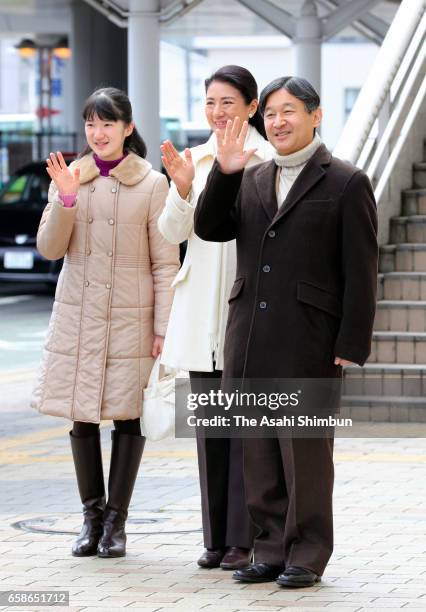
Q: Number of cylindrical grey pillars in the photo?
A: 2